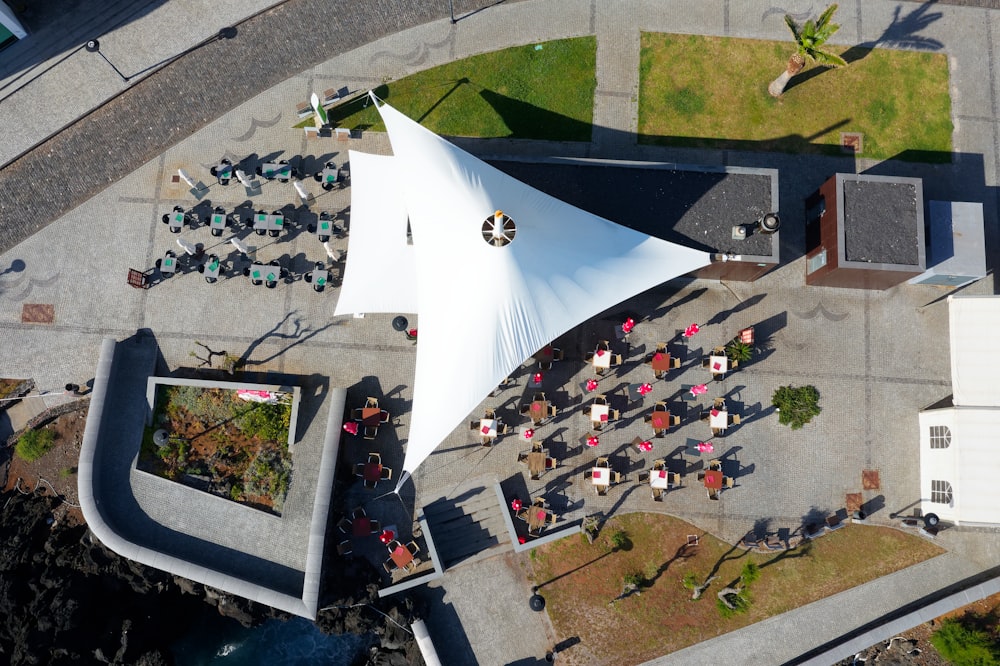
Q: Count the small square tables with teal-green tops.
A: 14